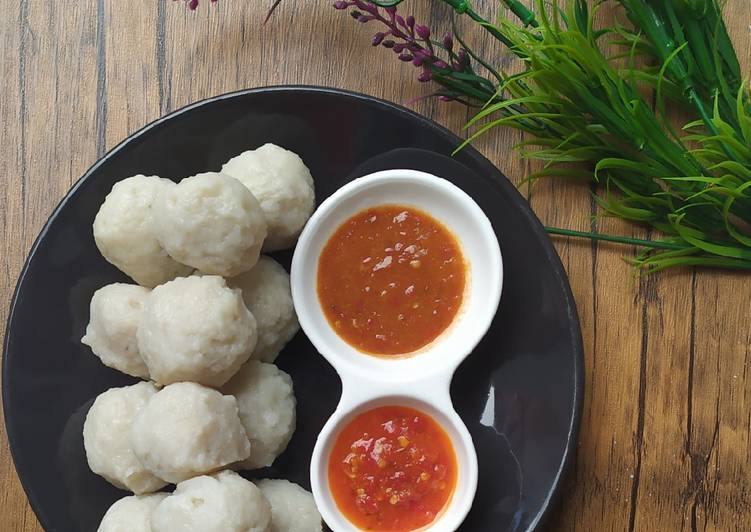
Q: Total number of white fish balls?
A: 12